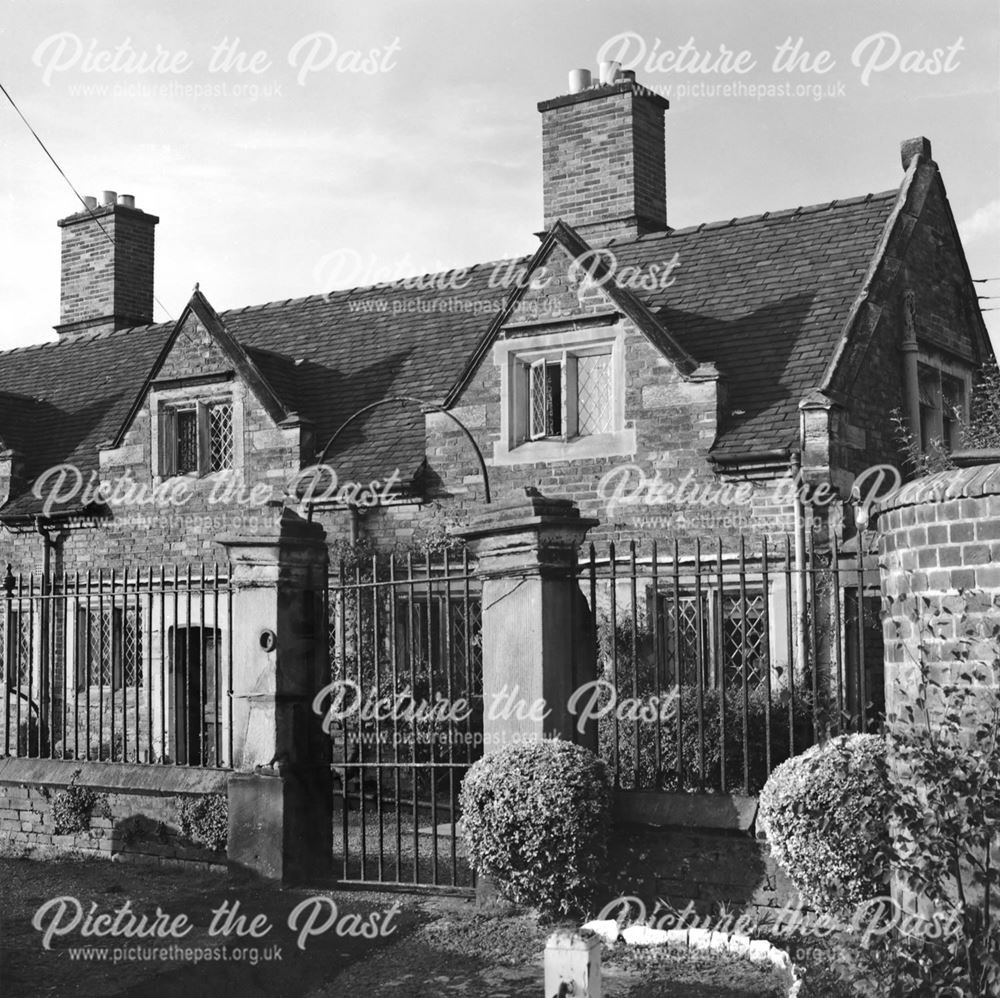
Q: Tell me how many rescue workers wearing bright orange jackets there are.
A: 0